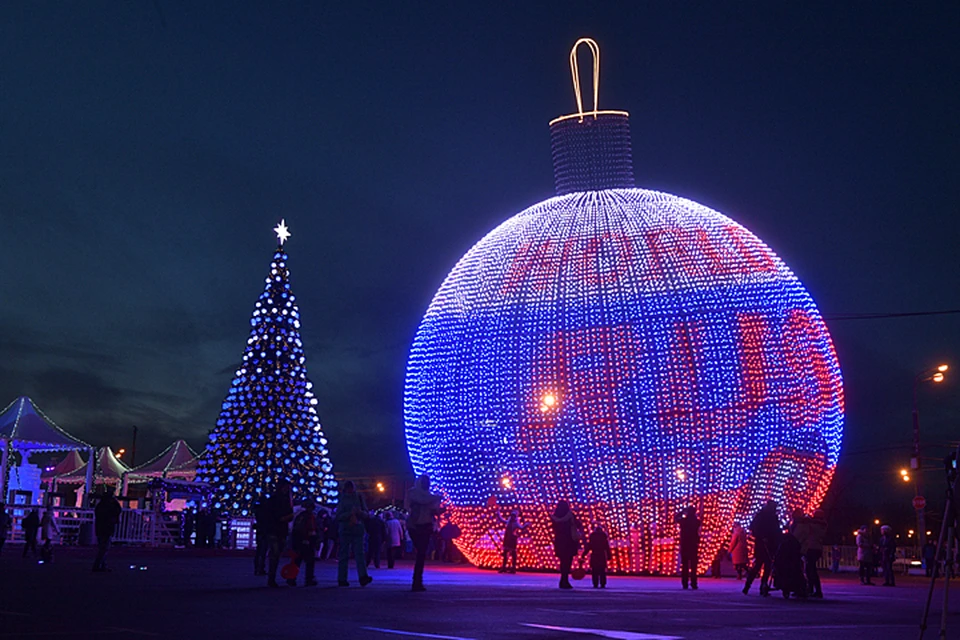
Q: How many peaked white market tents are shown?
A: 4